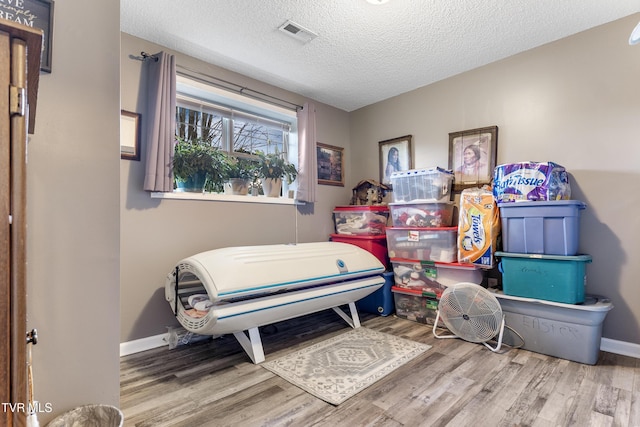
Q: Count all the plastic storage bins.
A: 11